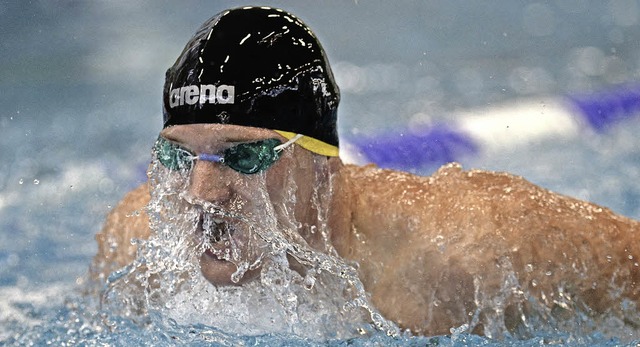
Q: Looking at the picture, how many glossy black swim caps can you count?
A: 1